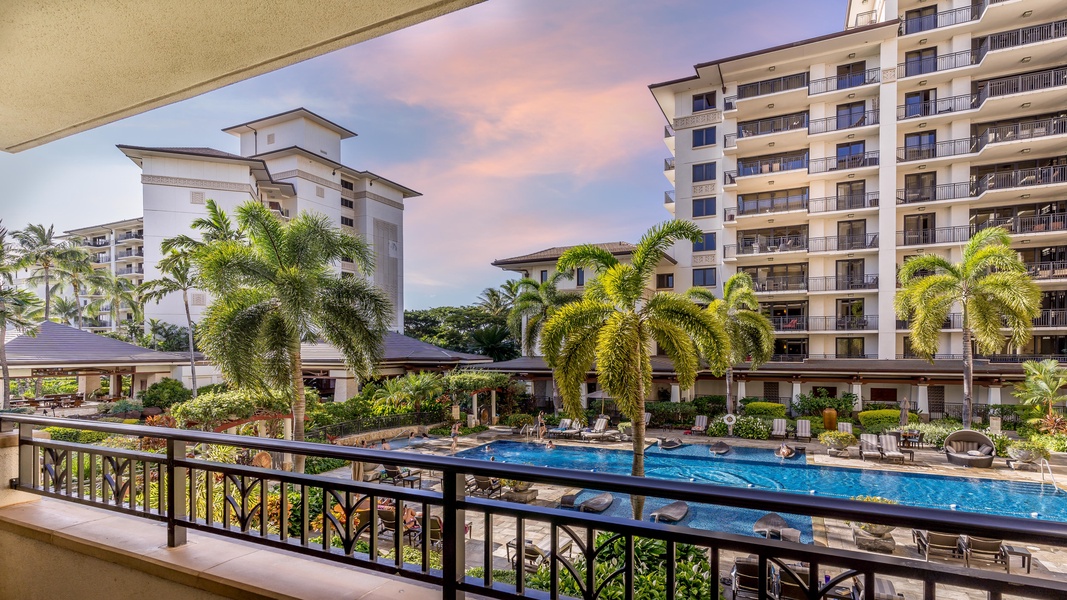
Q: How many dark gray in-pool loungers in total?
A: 6